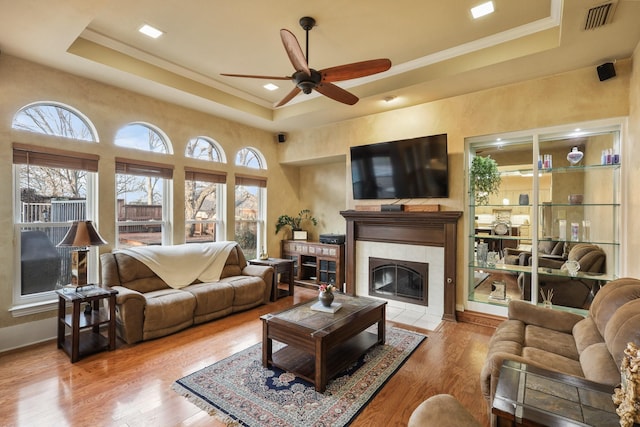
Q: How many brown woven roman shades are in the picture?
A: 4